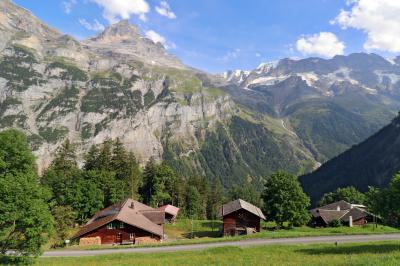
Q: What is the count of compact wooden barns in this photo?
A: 1